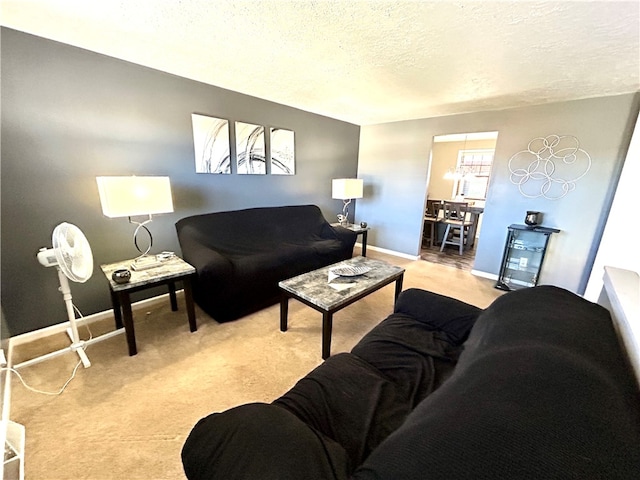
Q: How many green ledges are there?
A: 0